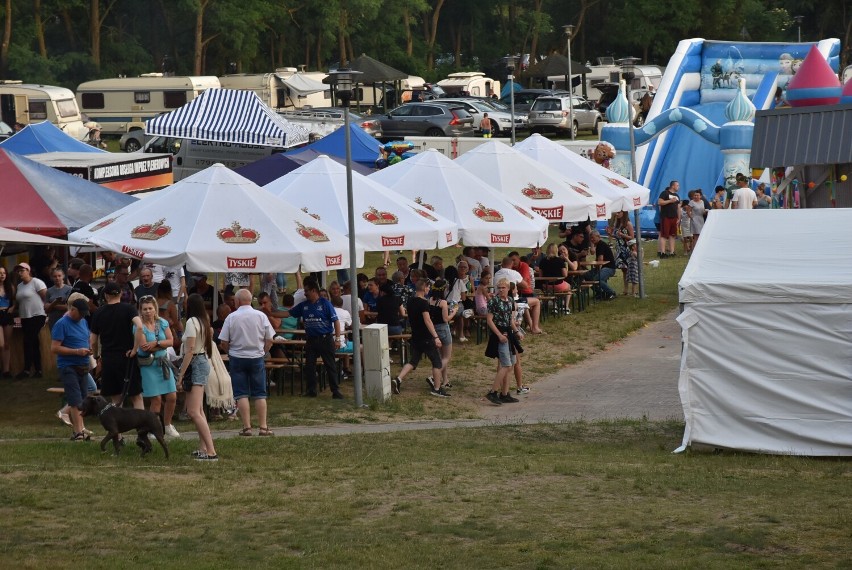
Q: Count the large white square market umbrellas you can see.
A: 5